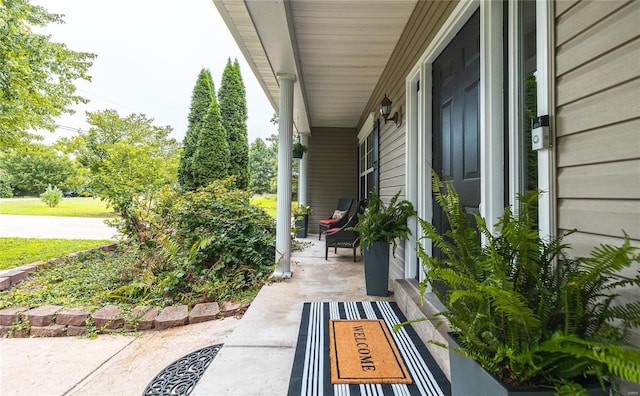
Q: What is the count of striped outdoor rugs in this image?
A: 1